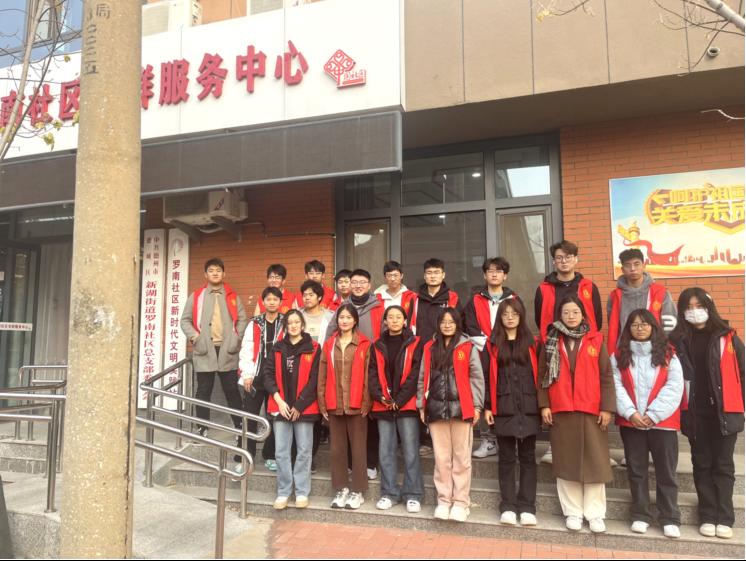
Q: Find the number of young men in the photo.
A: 12